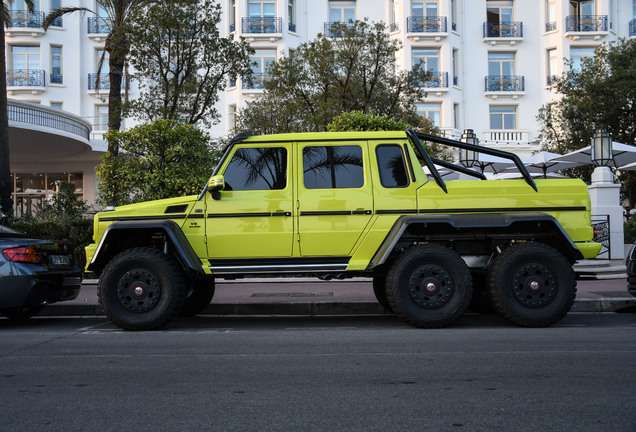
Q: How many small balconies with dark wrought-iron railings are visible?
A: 13